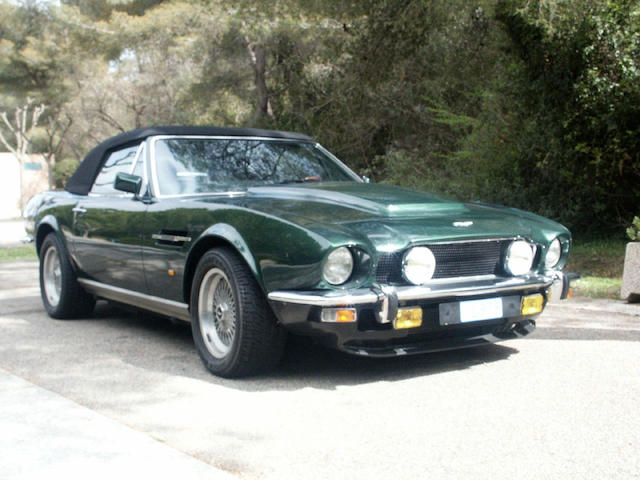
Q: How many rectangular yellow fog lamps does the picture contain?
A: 2